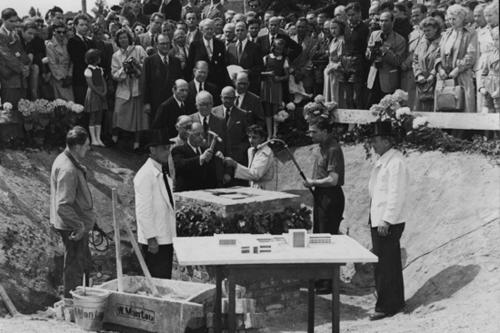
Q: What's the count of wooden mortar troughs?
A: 1